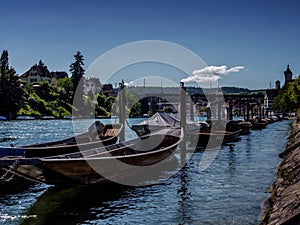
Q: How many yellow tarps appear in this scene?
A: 0